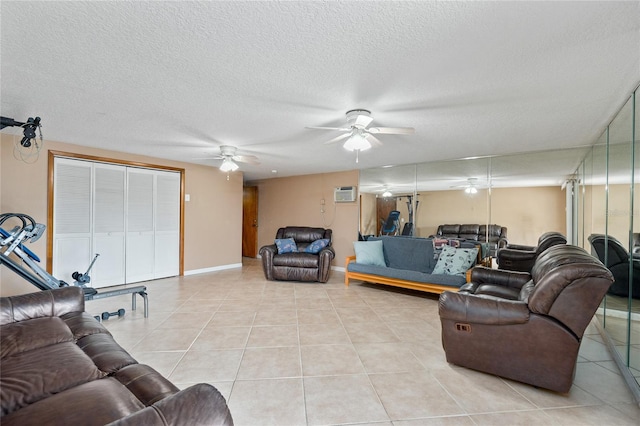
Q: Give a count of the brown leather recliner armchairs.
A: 2